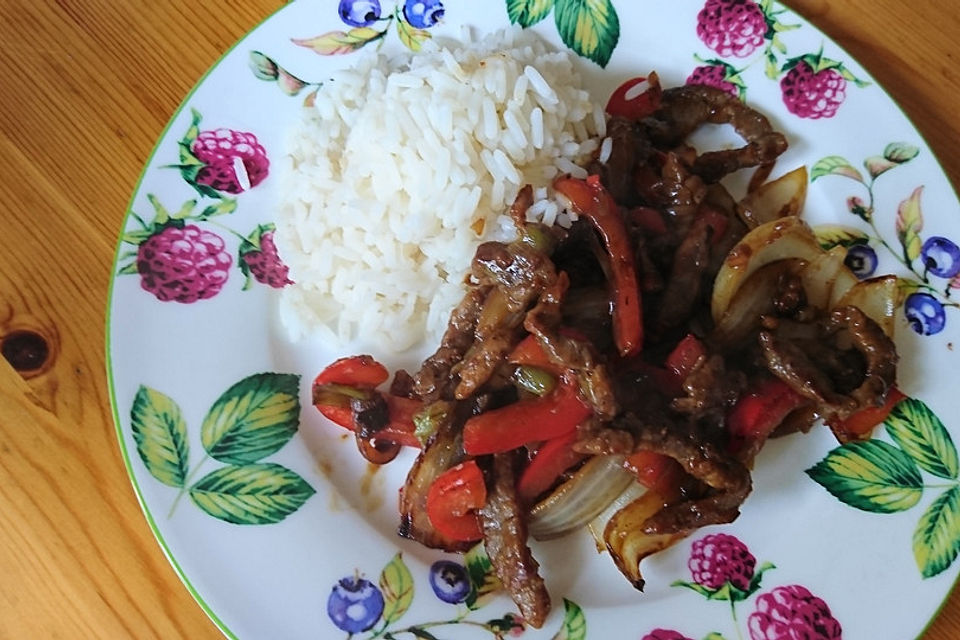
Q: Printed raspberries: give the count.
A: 9